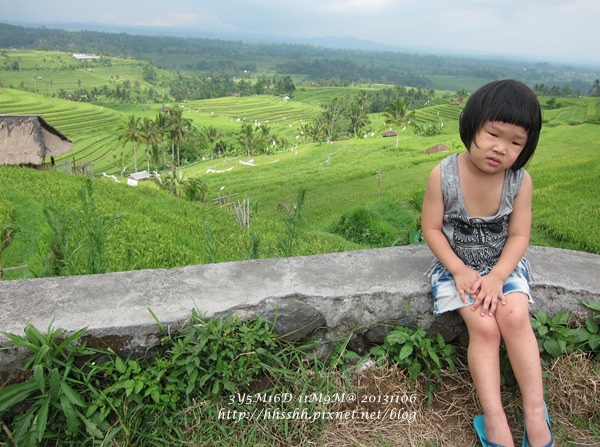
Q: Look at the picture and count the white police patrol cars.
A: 0